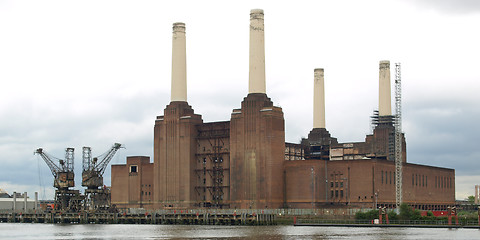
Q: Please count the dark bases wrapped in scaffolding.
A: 1